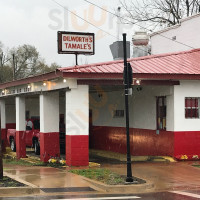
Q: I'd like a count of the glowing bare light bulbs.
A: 5